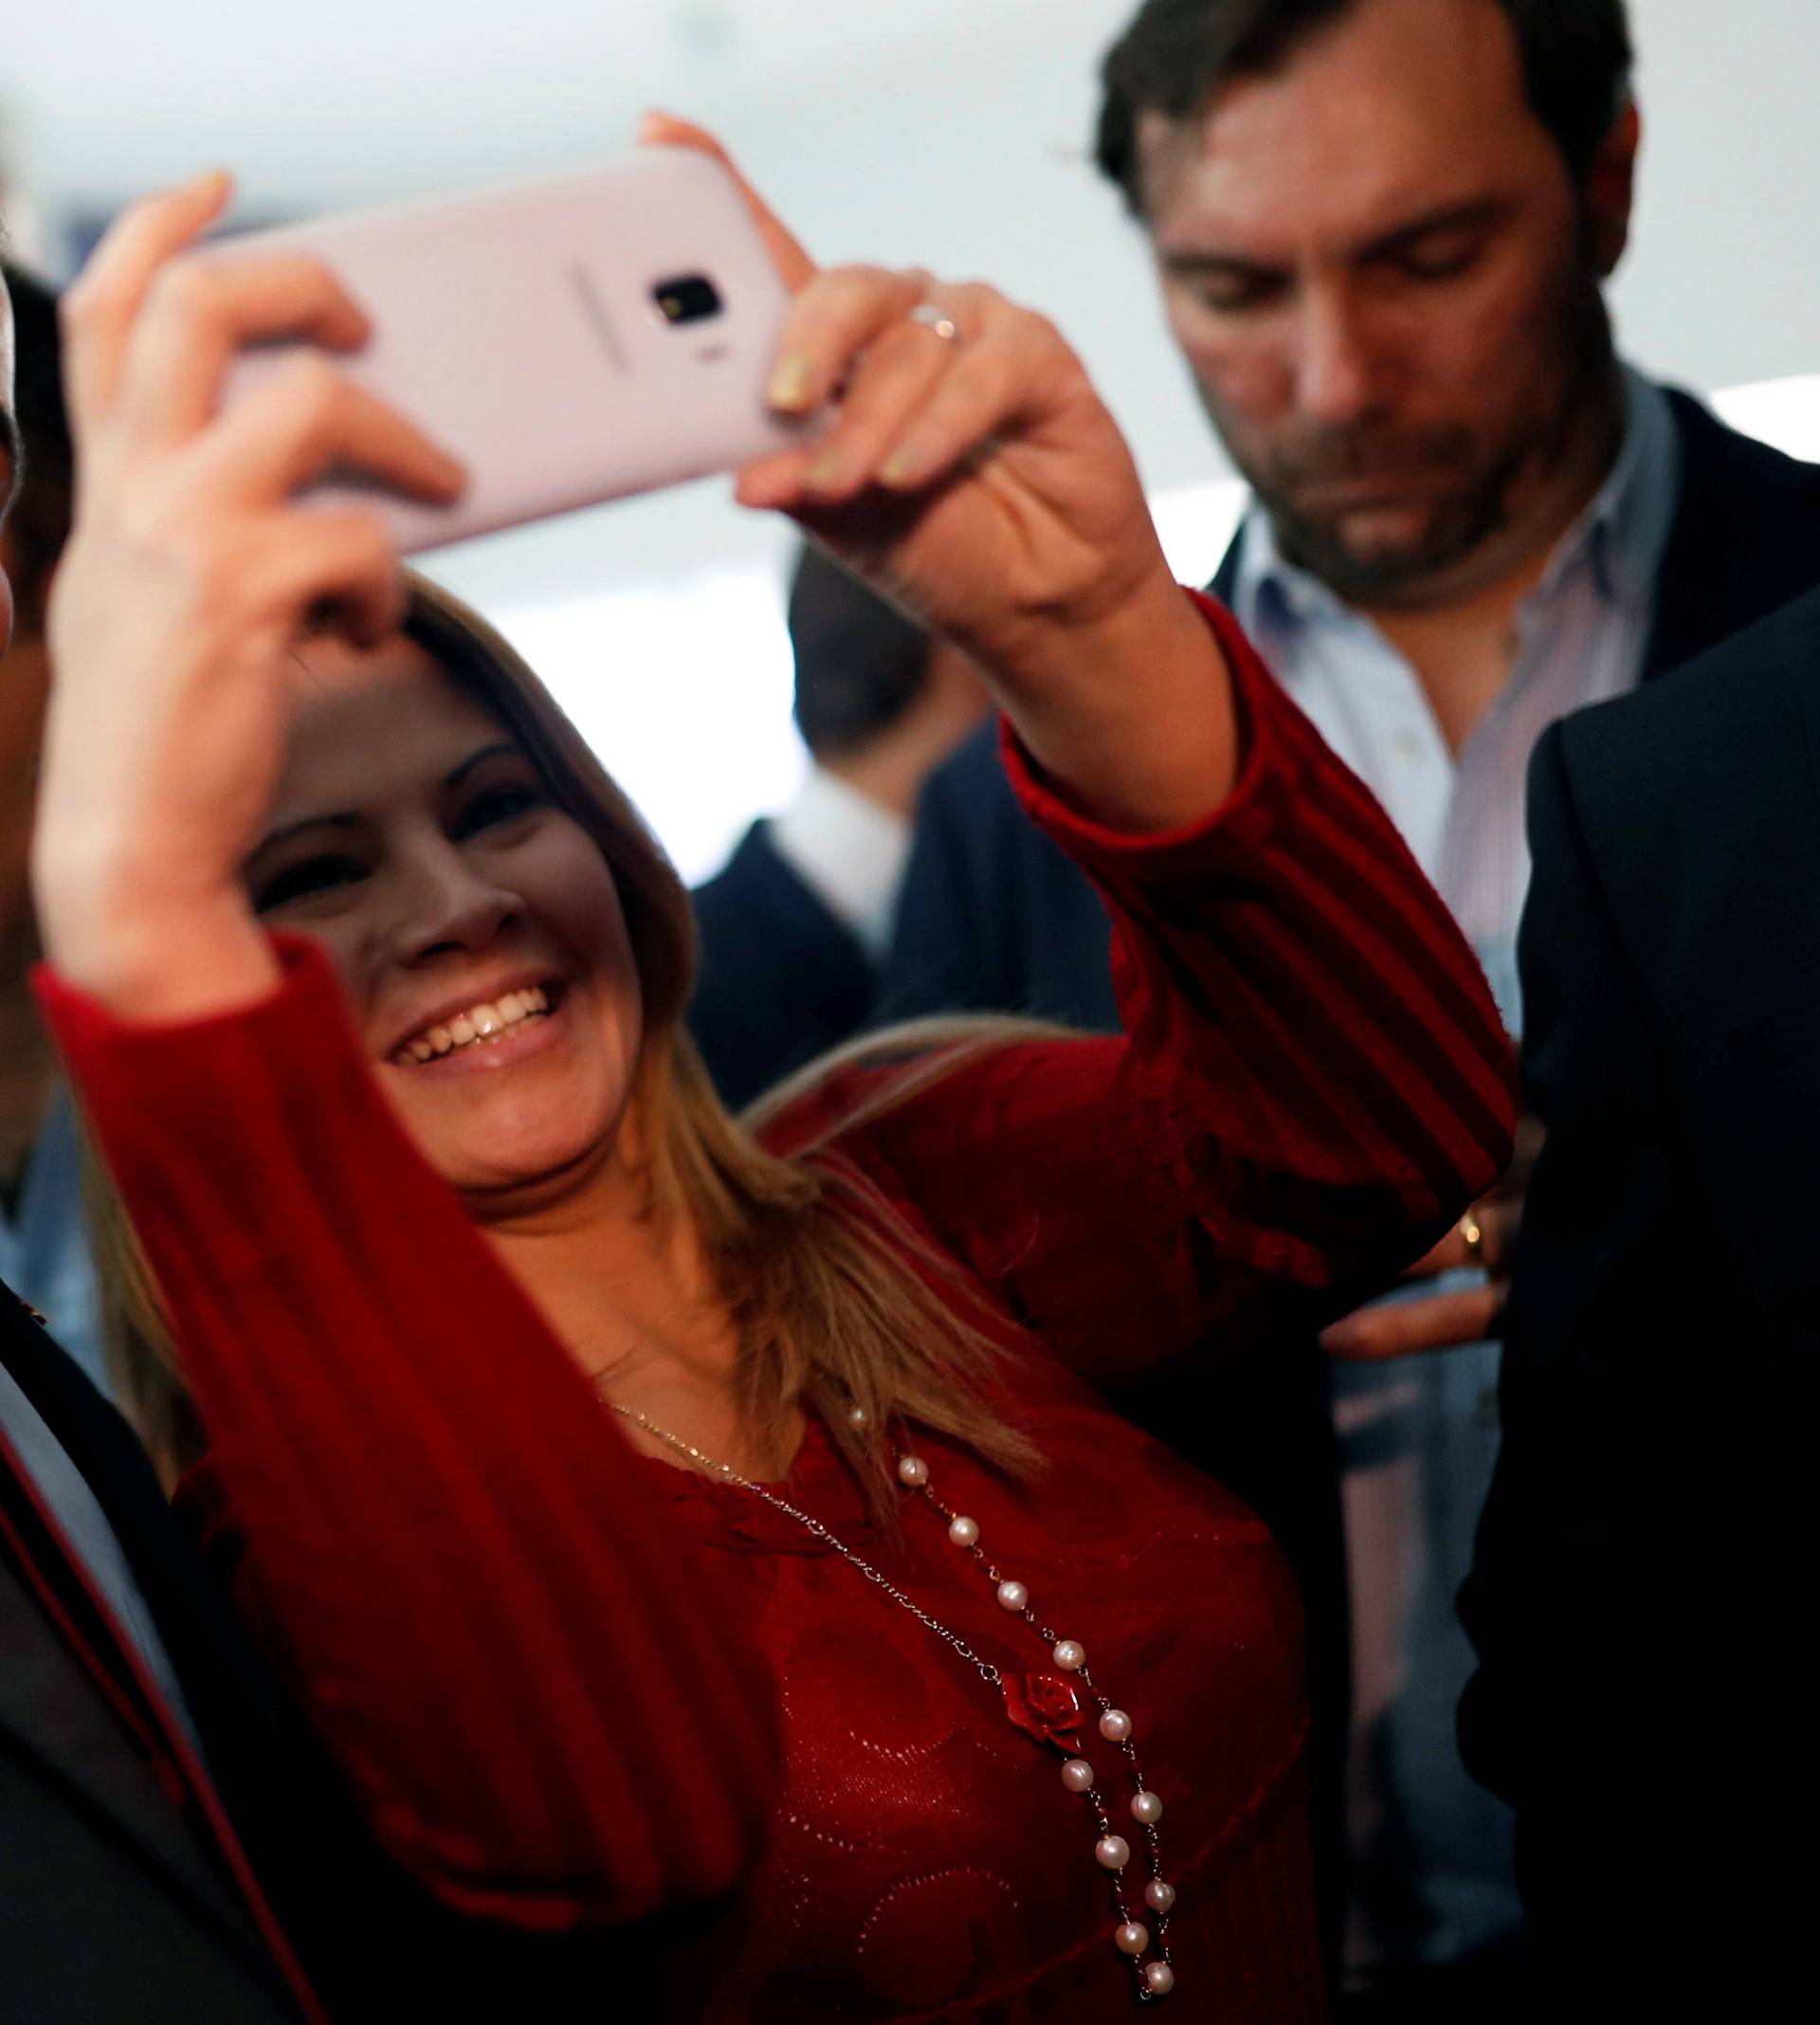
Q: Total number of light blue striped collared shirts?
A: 1